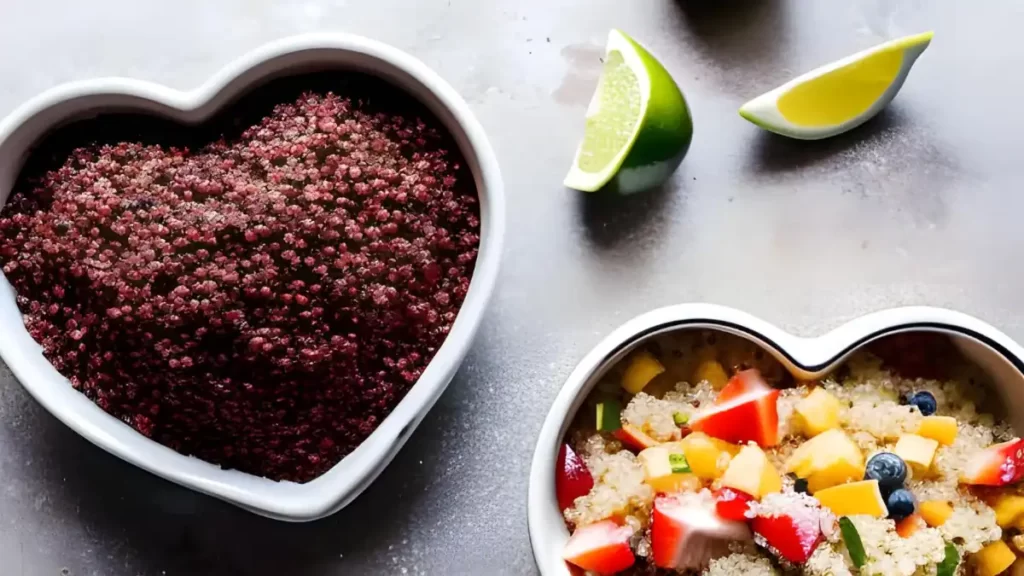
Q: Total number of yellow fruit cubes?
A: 13